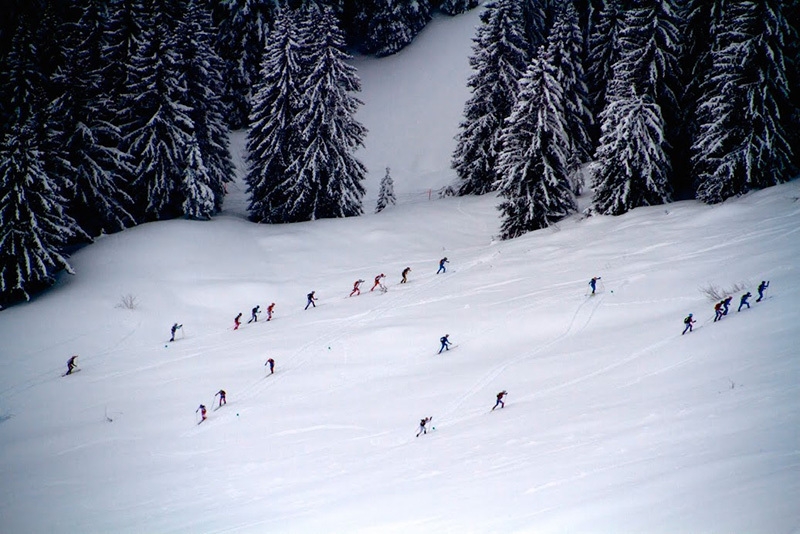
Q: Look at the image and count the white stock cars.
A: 0